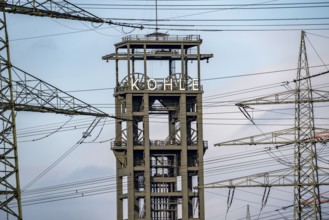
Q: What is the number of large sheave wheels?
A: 4